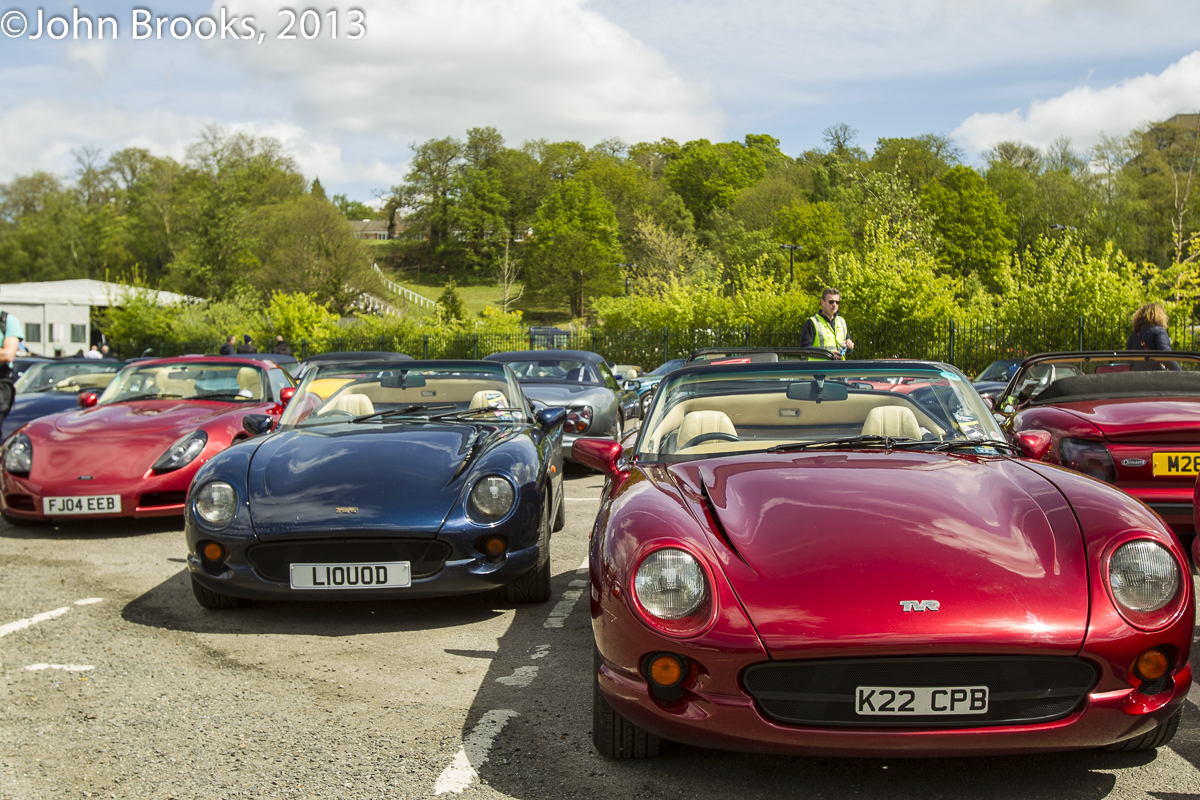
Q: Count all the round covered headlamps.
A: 4